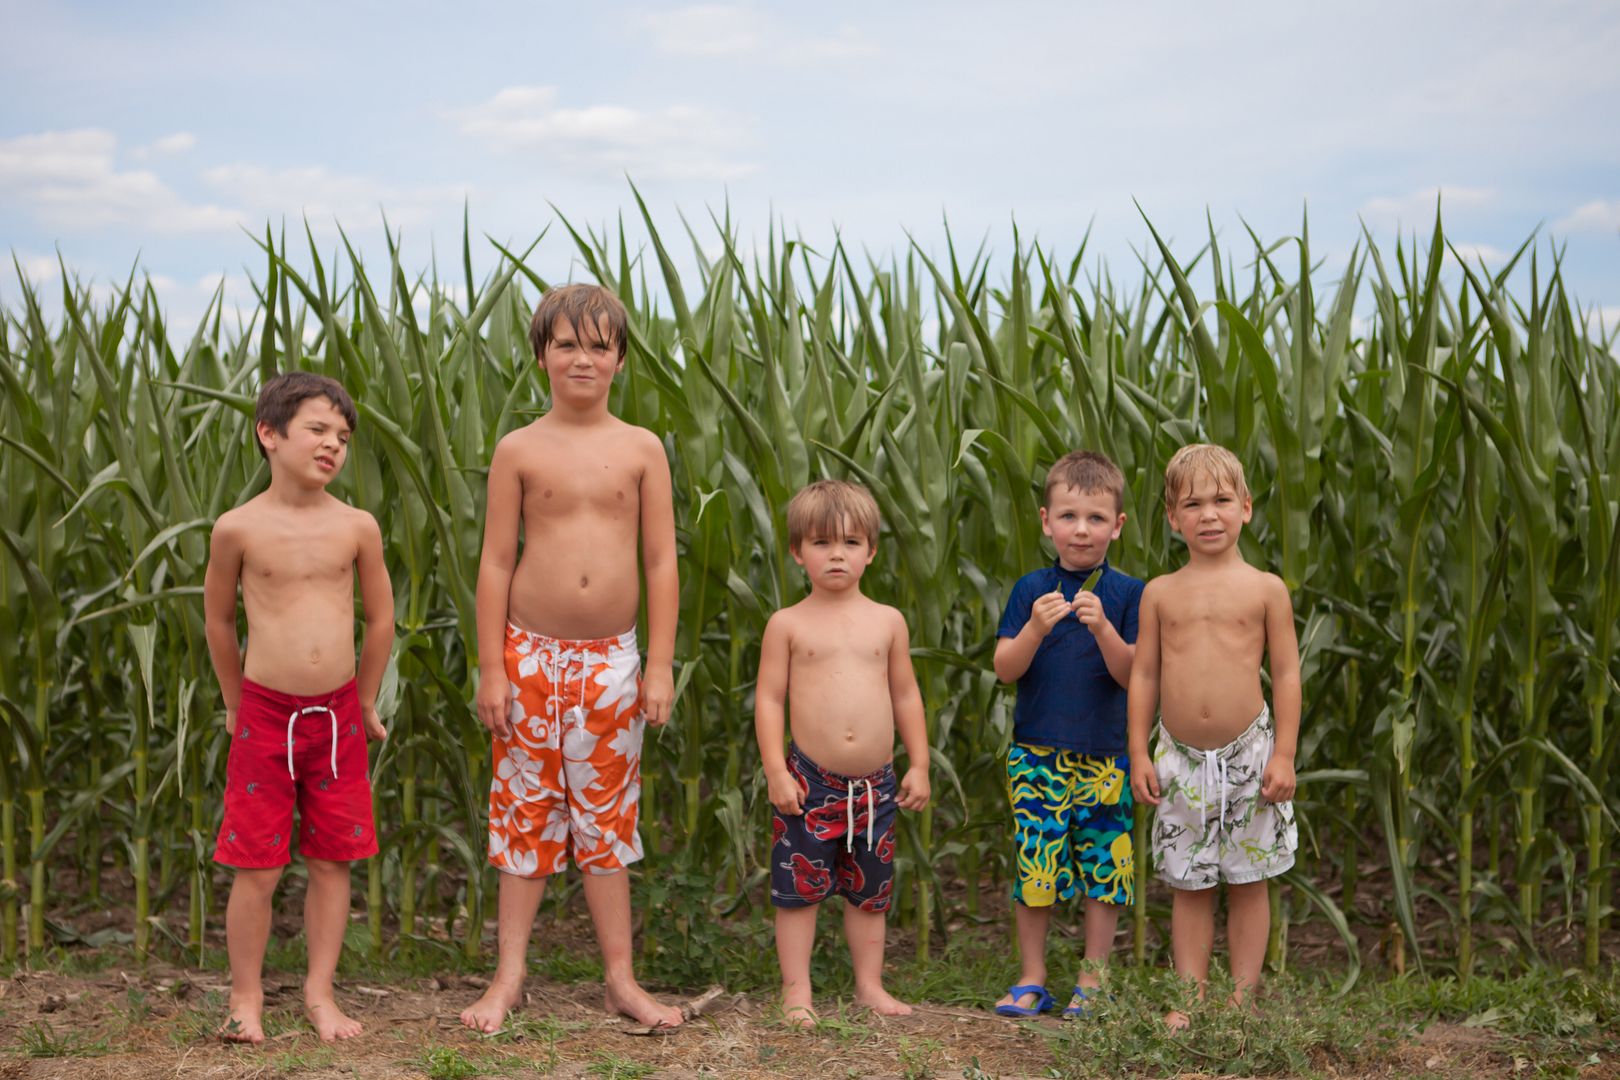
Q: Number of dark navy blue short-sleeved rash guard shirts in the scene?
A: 1